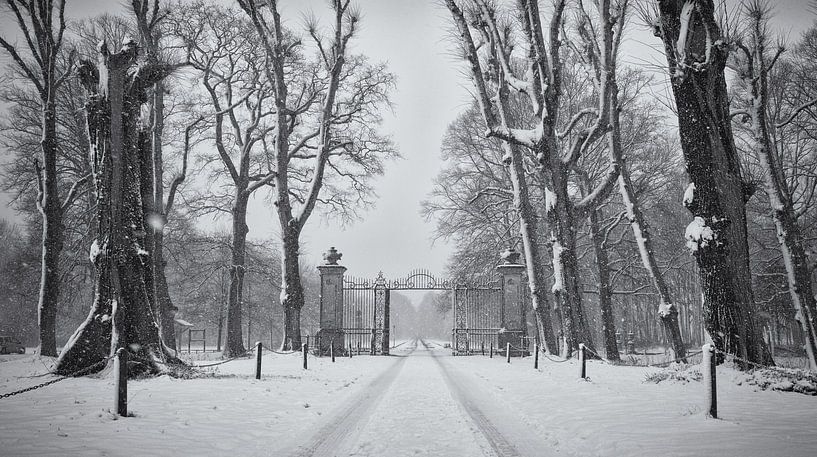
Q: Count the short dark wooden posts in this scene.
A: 12